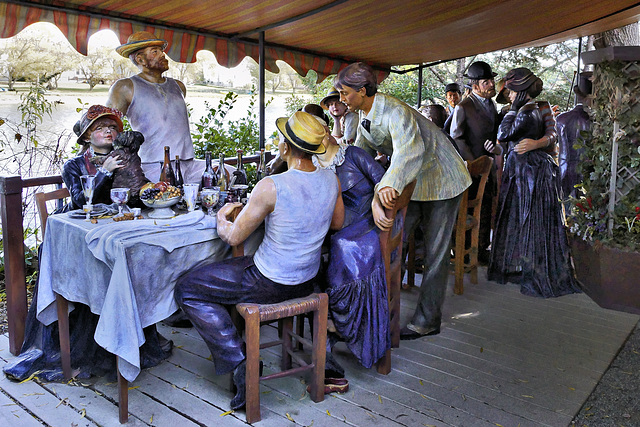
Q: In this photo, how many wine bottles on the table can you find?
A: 6